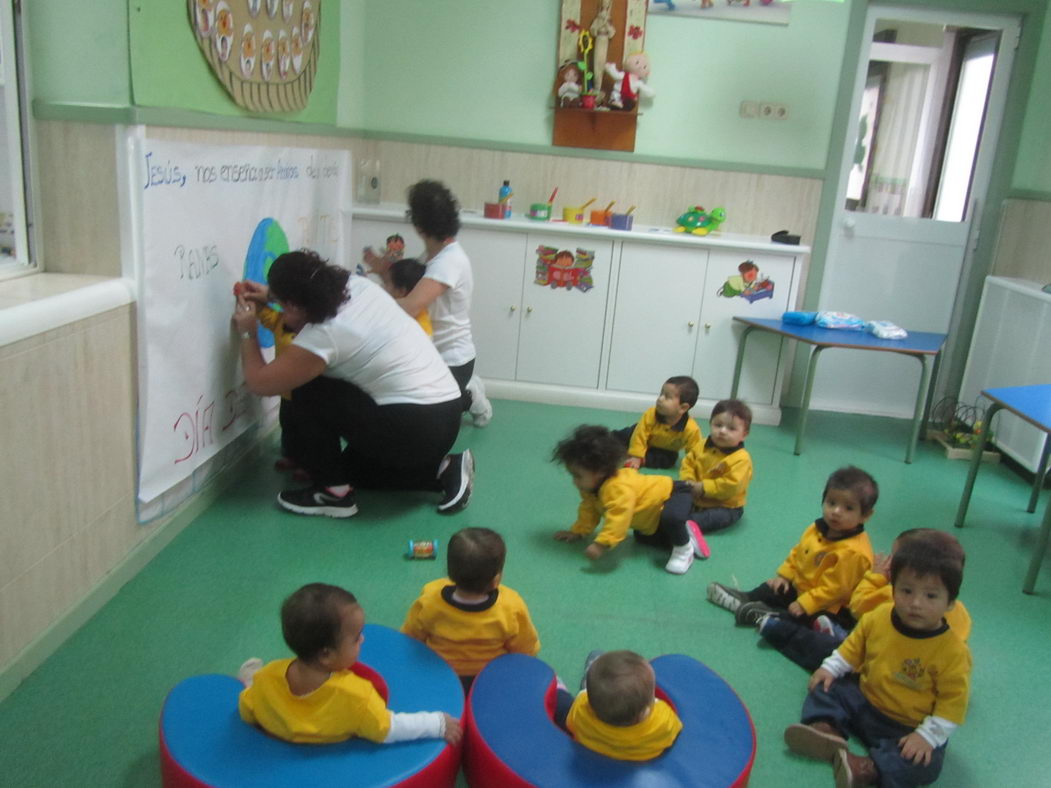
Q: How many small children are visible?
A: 11